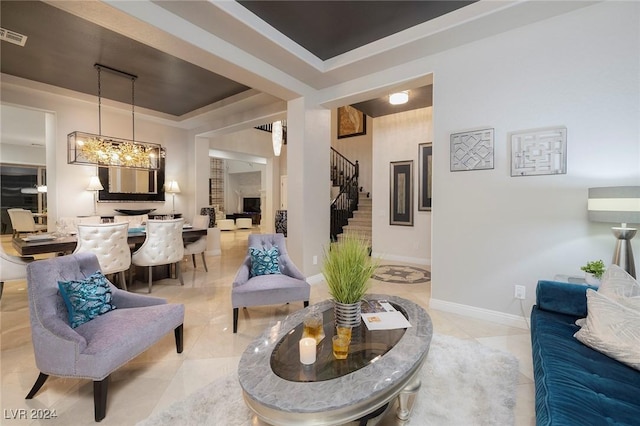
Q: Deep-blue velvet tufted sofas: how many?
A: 1